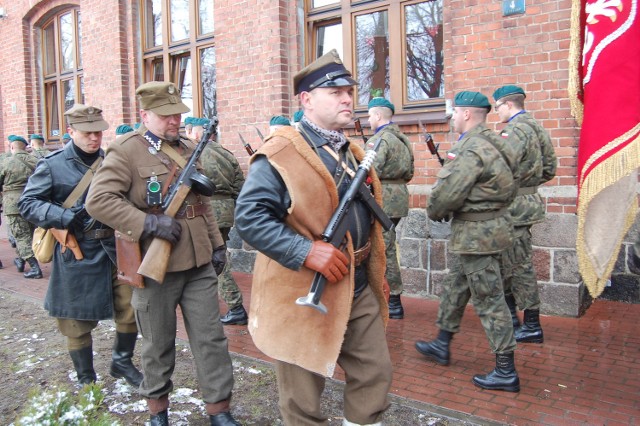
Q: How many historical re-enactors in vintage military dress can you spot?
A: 3